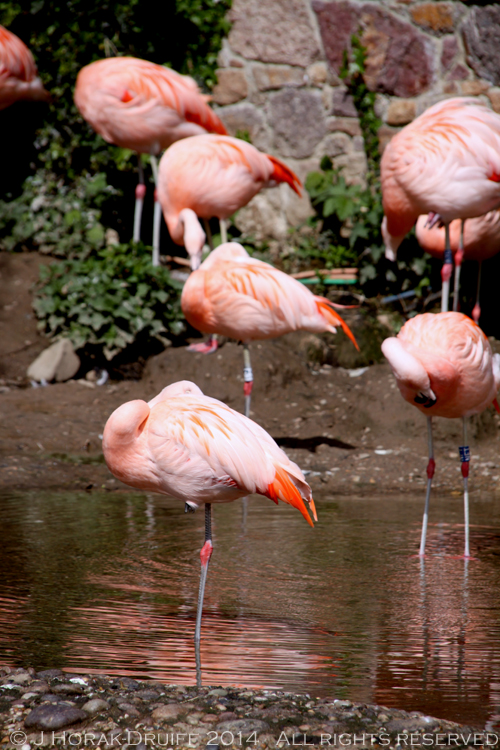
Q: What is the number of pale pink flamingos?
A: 8